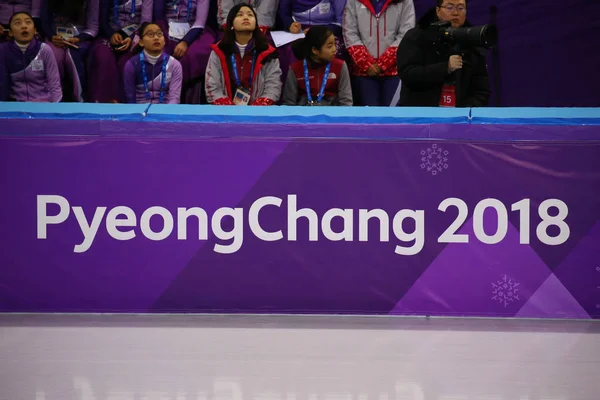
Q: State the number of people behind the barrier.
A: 12